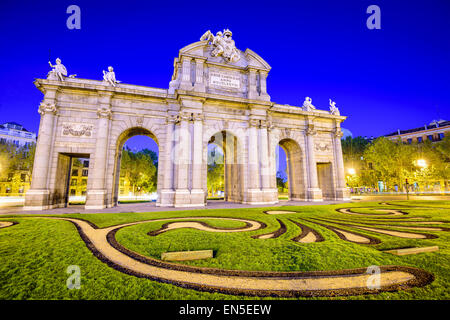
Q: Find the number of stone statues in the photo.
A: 5